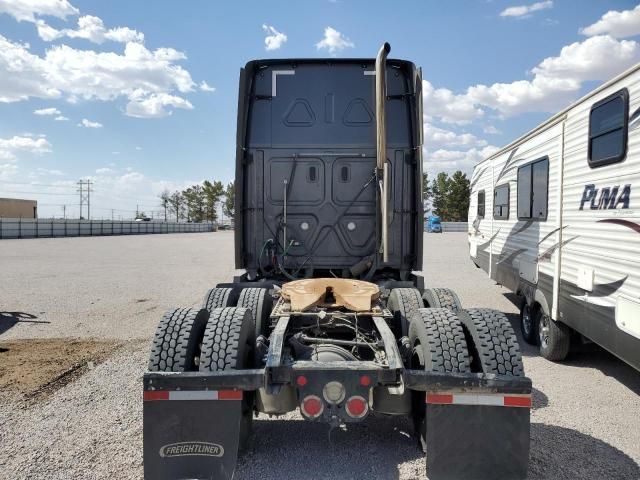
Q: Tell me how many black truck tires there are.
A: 8